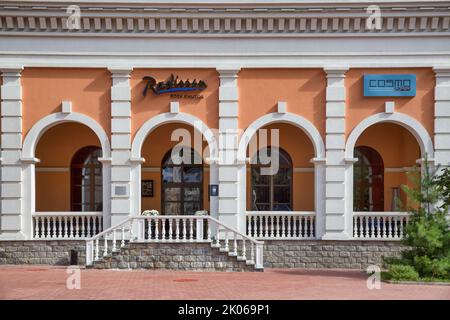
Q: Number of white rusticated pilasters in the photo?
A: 5